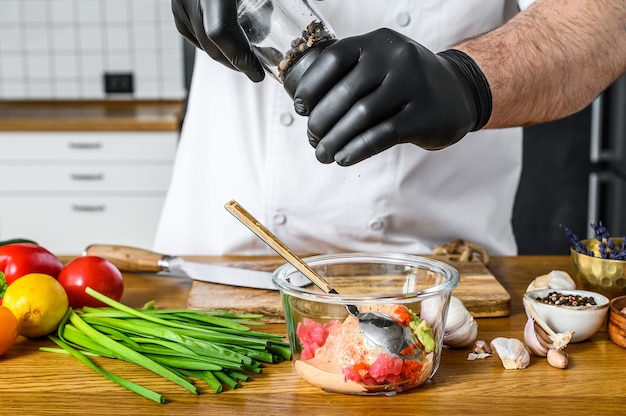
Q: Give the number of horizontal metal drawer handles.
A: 3